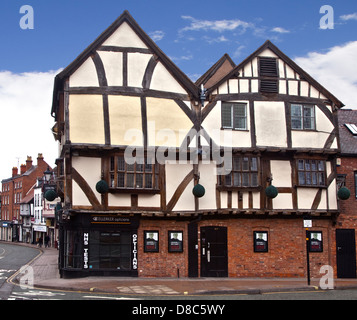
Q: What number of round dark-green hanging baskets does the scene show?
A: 5